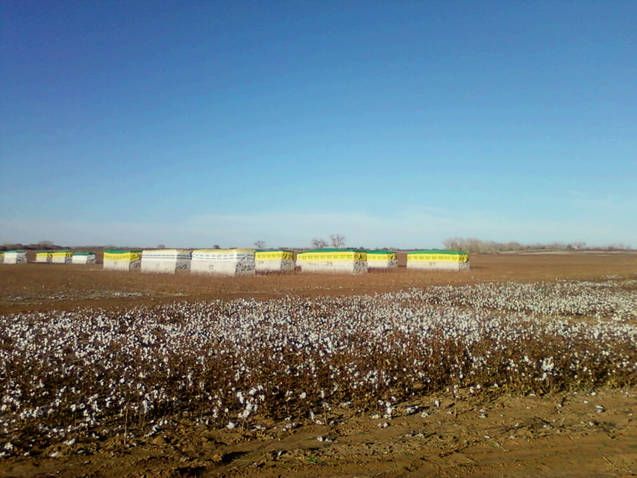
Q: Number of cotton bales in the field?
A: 11